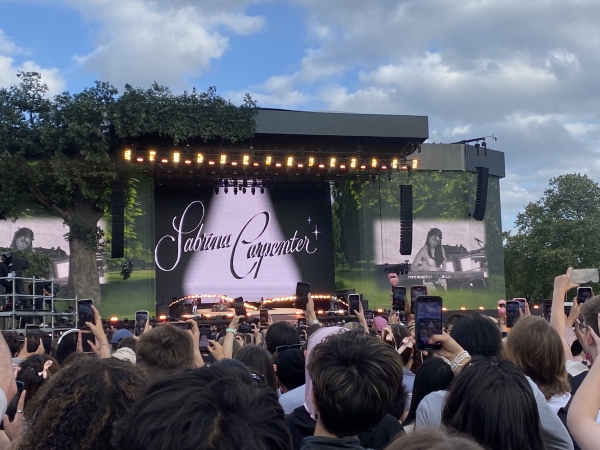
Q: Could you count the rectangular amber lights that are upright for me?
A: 14